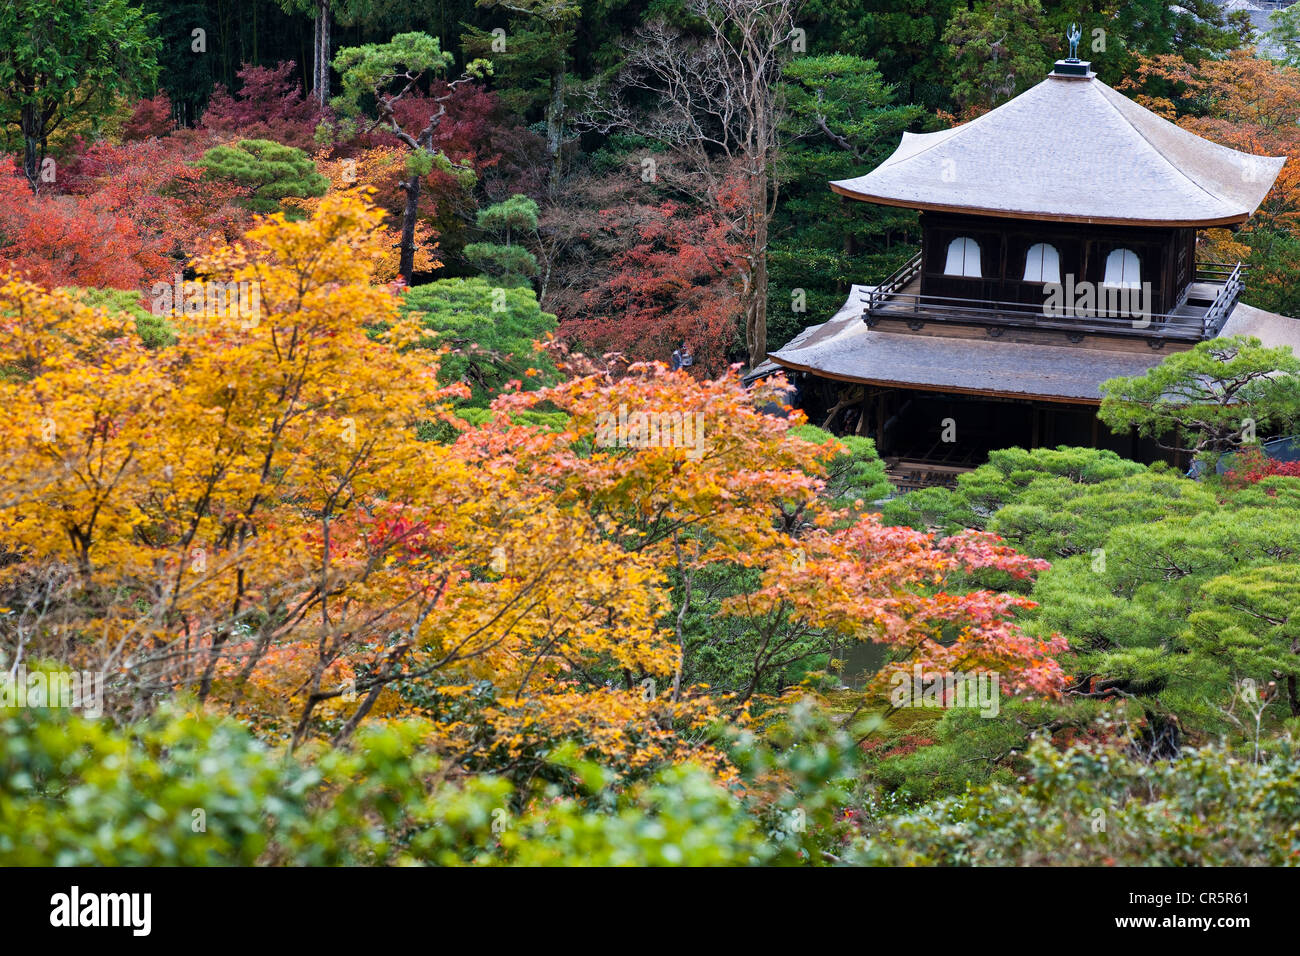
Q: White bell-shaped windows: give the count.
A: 3